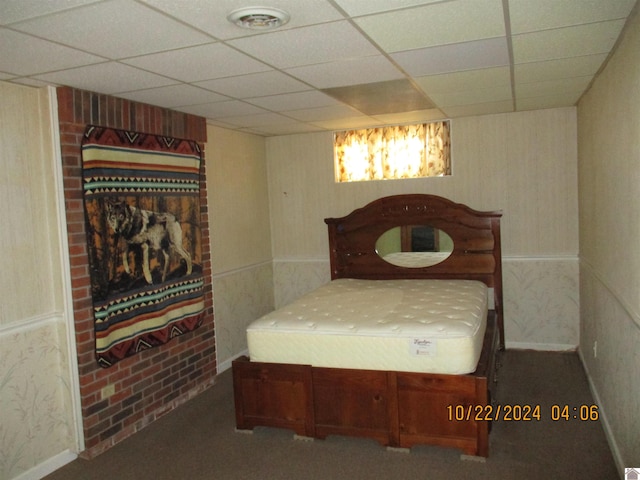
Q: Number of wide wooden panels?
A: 3